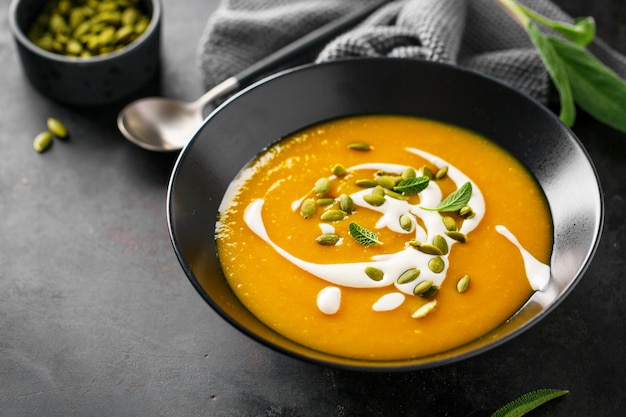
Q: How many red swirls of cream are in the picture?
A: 0